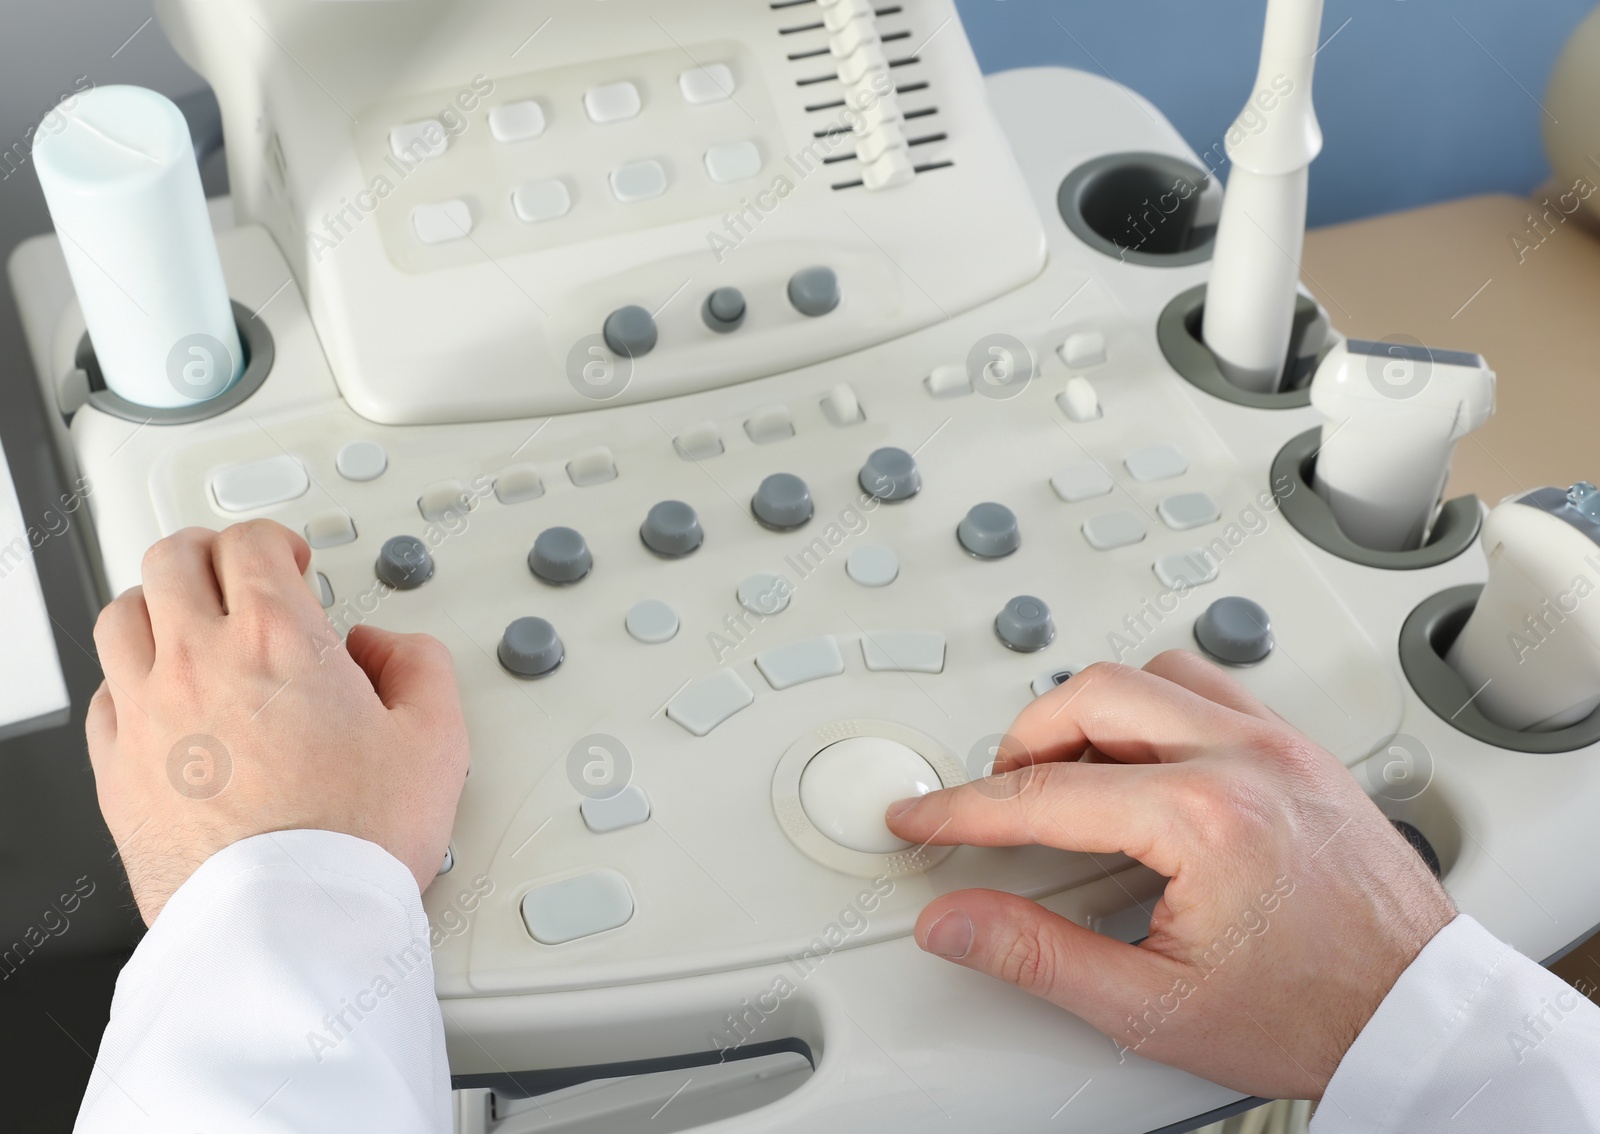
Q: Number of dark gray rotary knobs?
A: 12